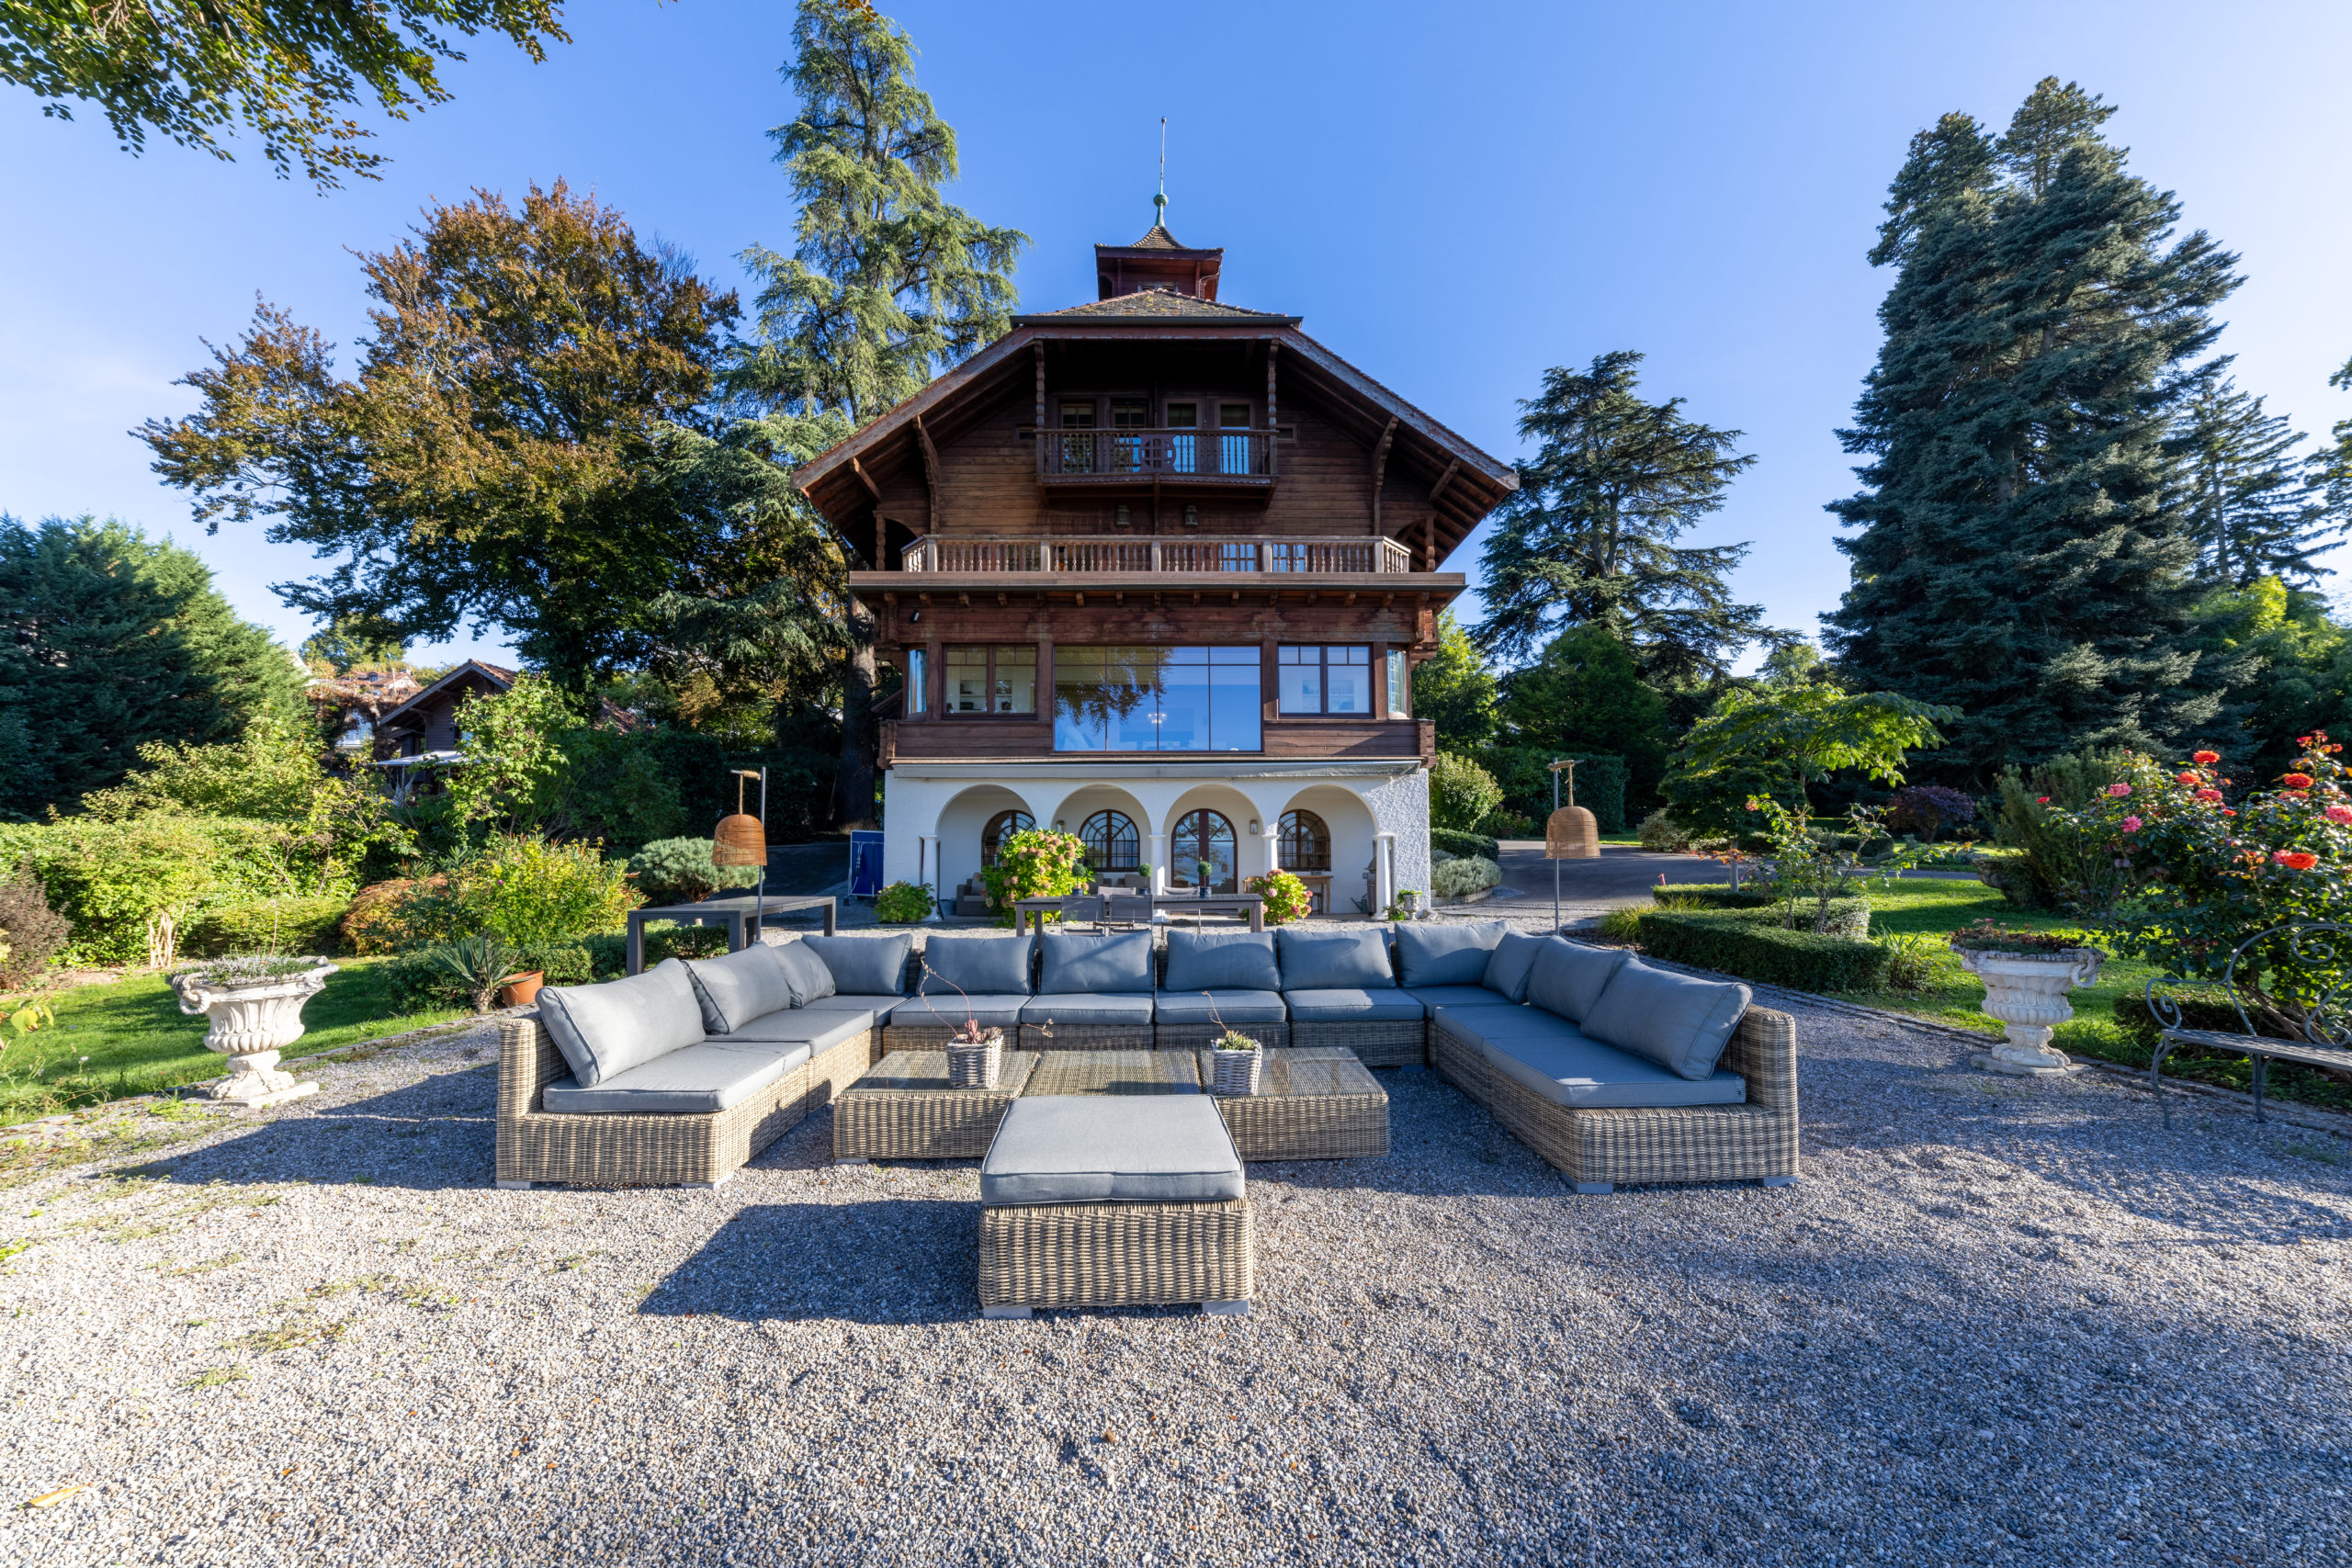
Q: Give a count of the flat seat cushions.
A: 11